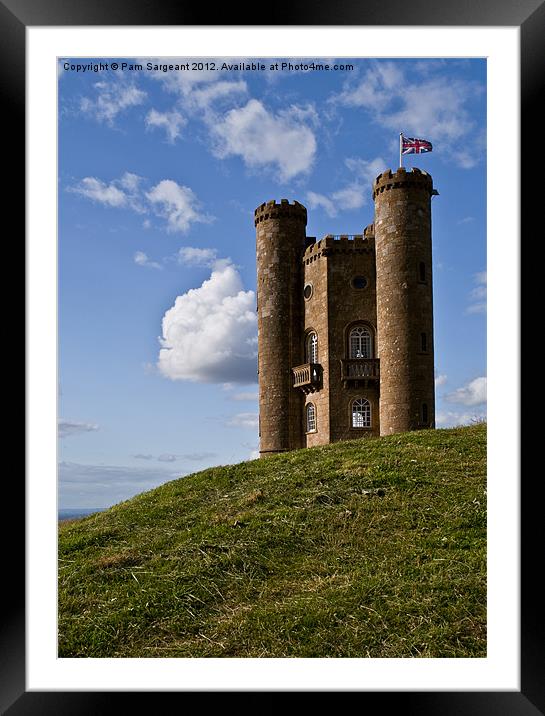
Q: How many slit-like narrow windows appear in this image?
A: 3